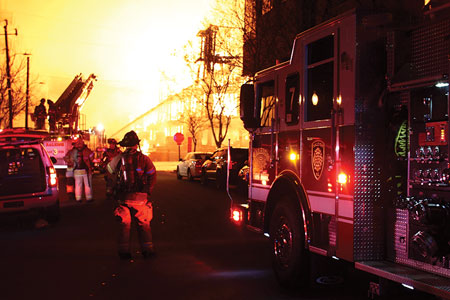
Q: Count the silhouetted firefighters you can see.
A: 2